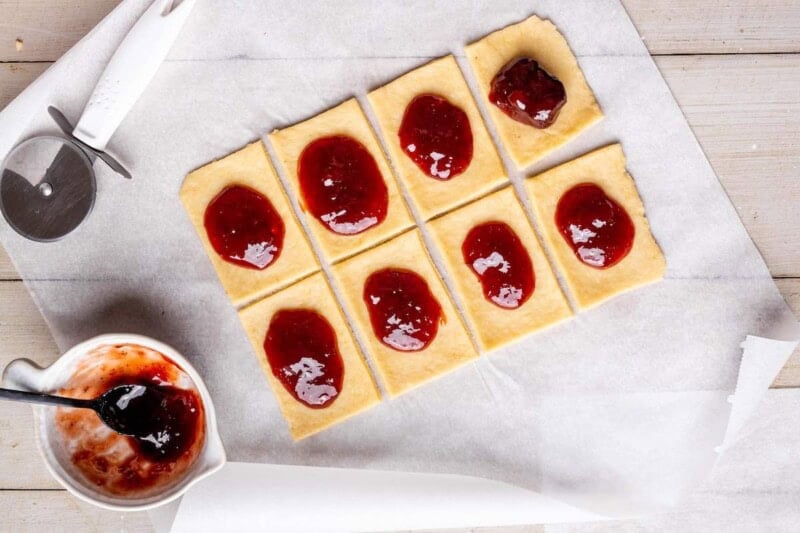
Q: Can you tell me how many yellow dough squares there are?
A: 8